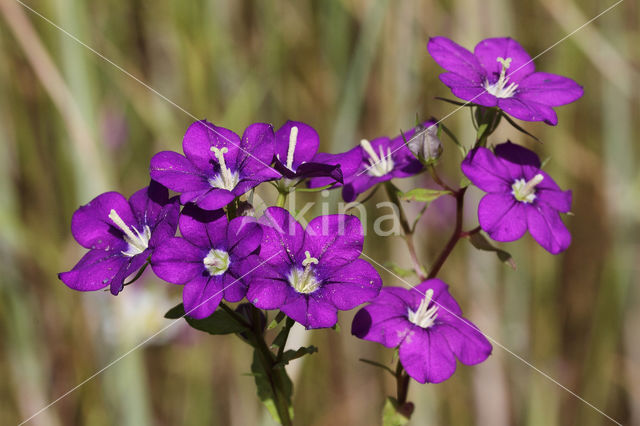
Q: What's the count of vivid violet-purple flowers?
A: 9